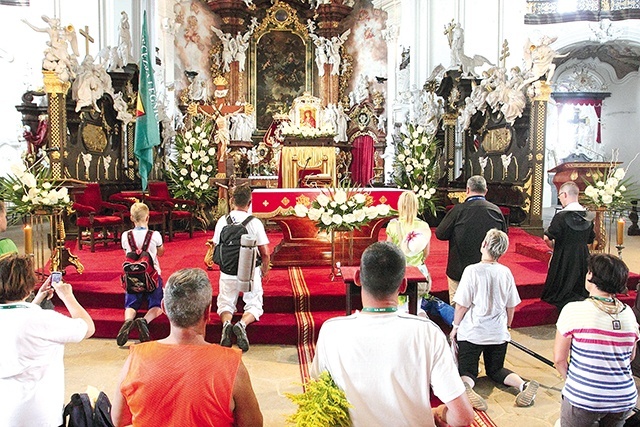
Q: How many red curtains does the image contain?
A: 2